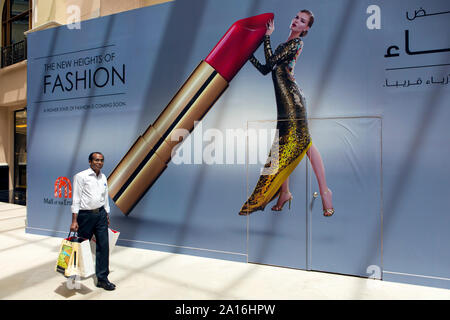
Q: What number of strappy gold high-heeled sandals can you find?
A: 2